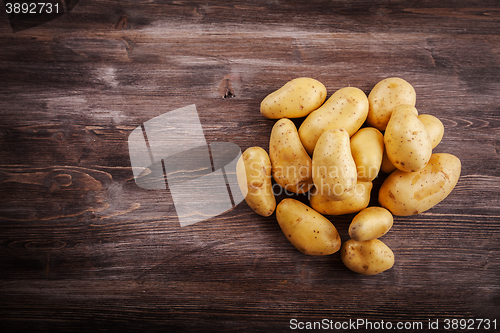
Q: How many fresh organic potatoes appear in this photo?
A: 14